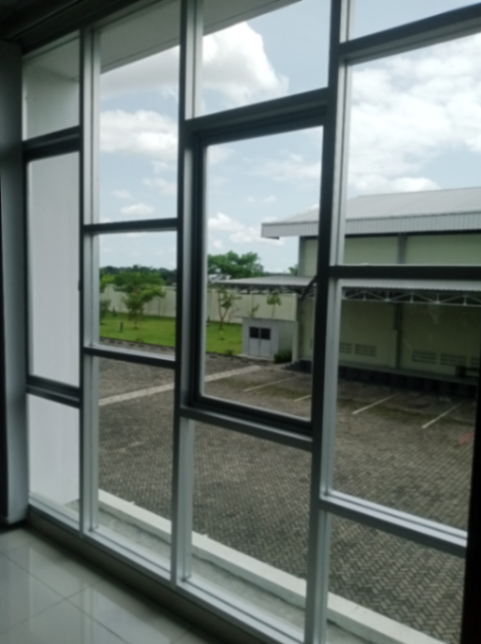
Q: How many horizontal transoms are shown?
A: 9